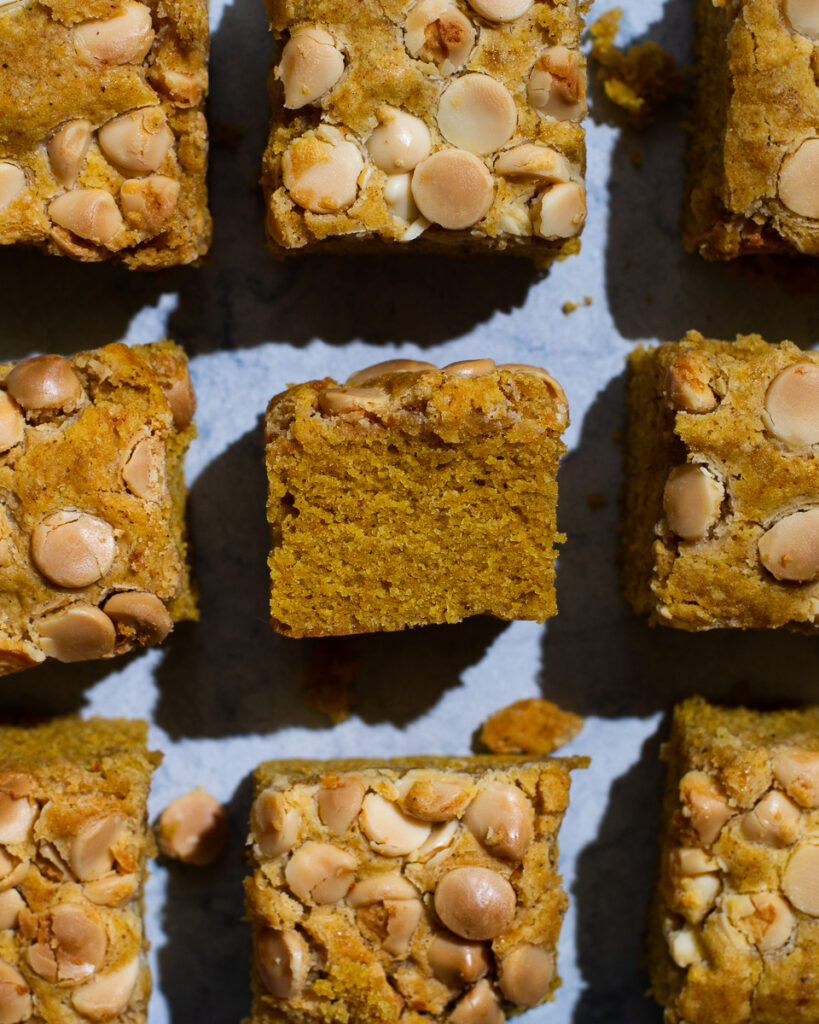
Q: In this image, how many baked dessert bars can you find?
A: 9